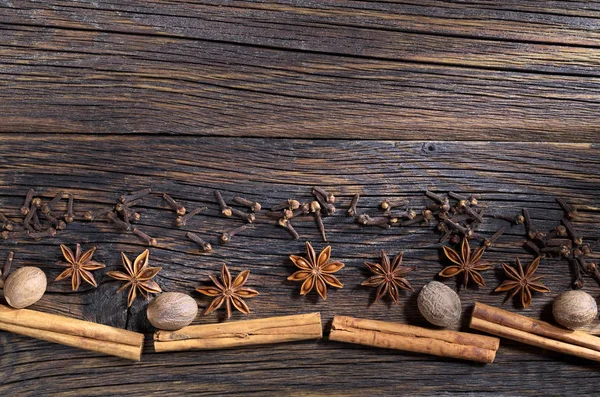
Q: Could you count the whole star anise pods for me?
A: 7